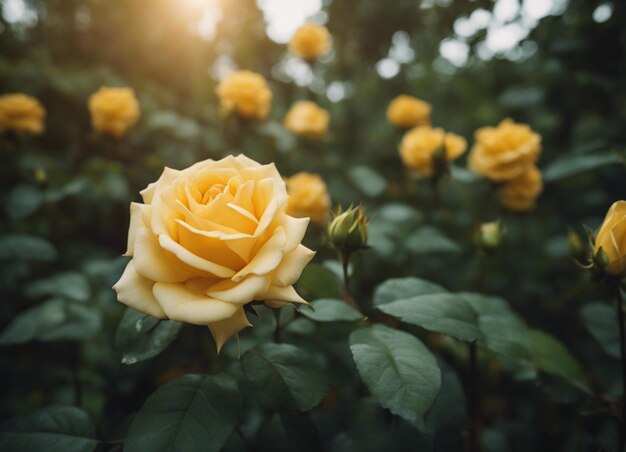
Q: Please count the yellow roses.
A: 12